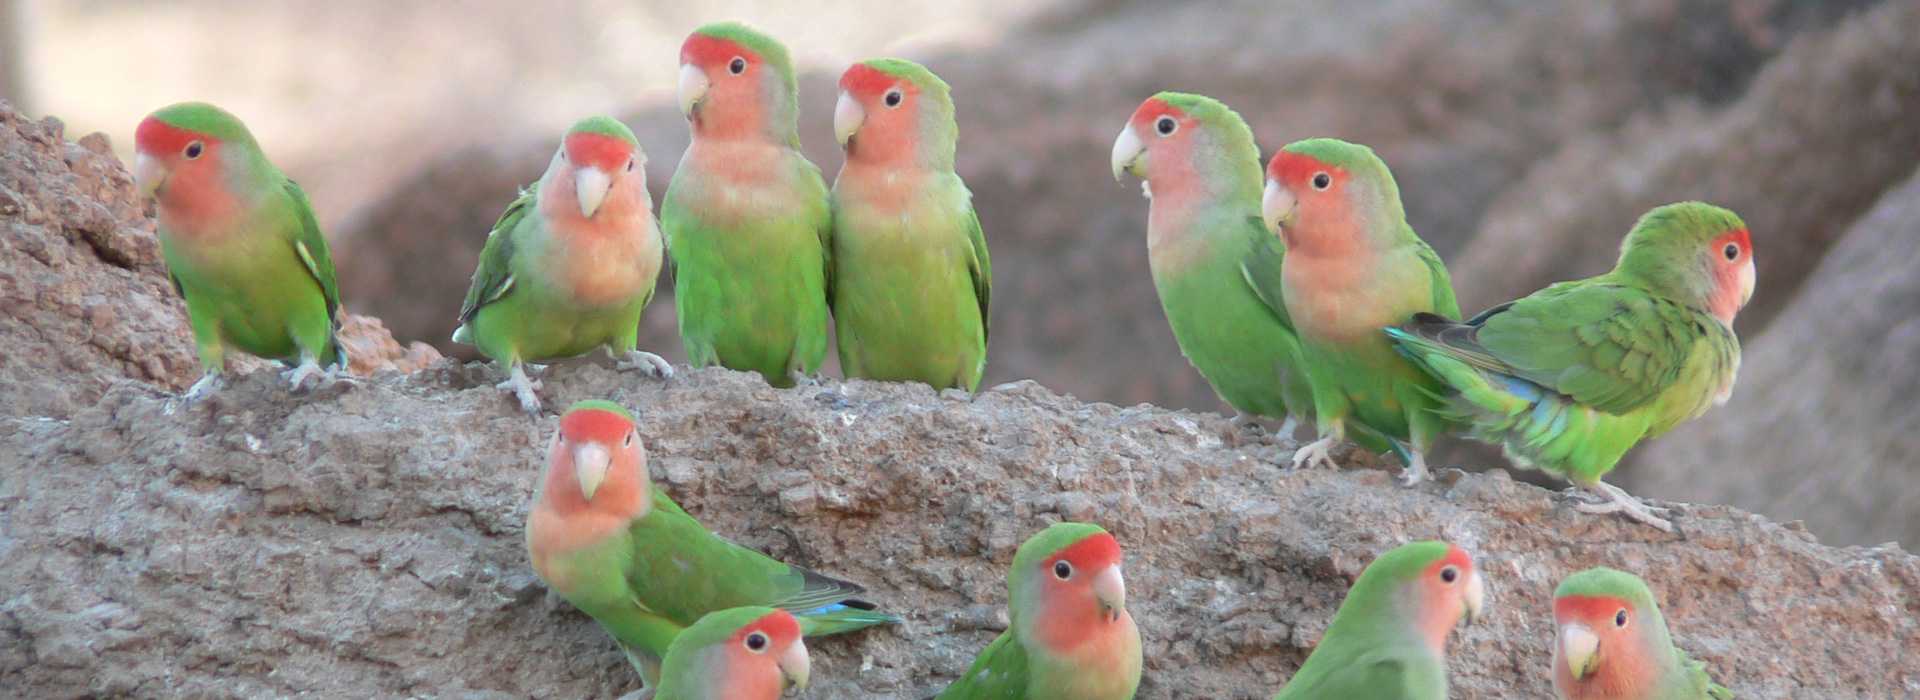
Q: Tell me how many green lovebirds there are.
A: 12